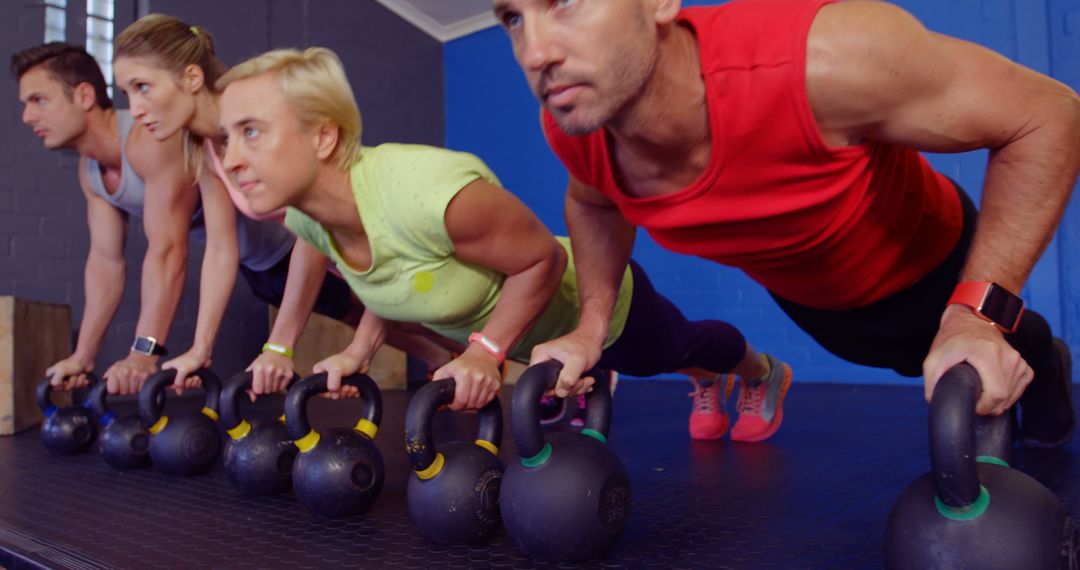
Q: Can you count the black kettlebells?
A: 8